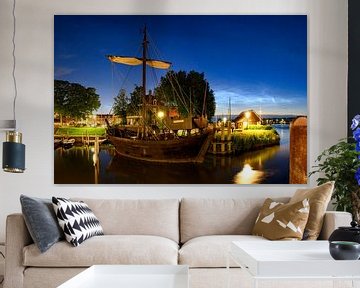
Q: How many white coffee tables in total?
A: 2